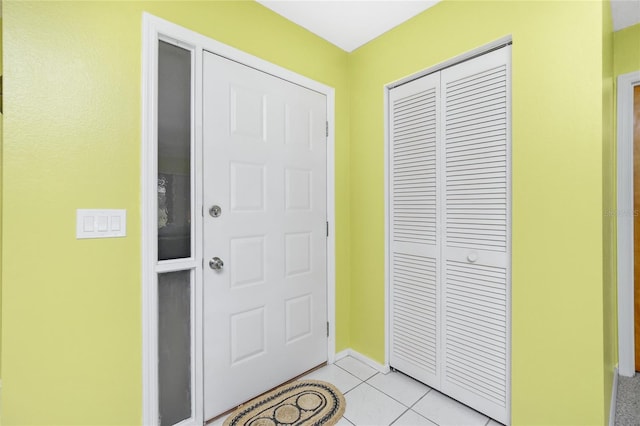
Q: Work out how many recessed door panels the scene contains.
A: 8